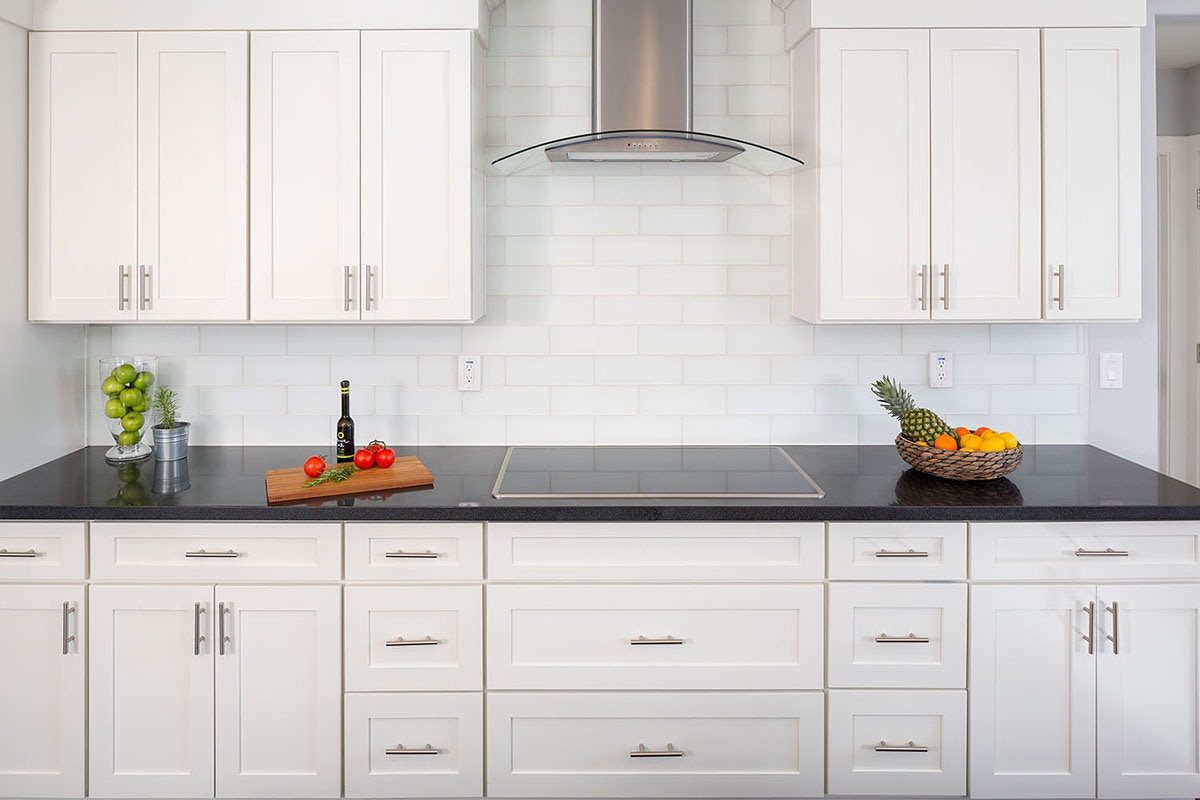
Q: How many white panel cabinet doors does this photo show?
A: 12